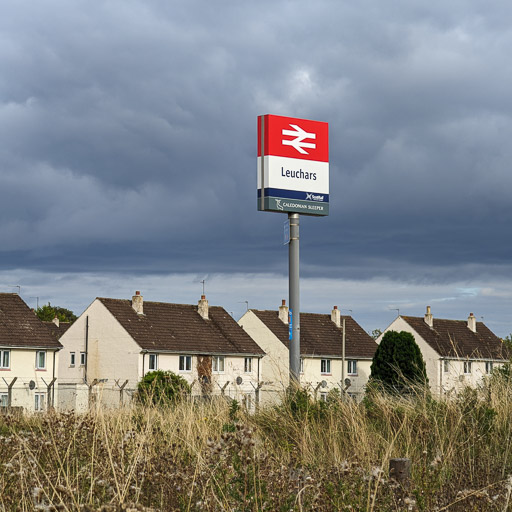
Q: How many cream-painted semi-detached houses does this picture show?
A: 4